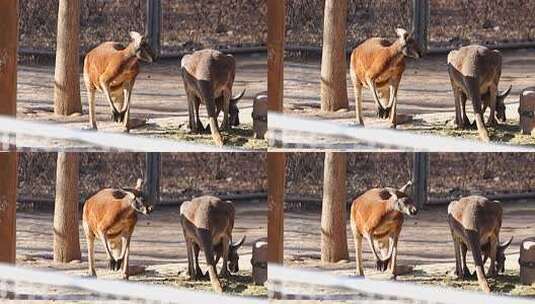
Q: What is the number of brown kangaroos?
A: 4